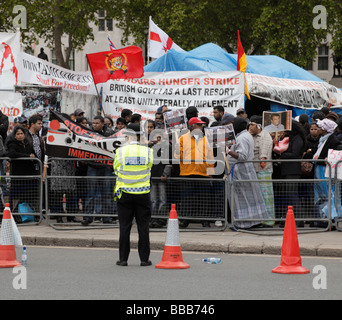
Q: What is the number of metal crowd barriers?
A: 5